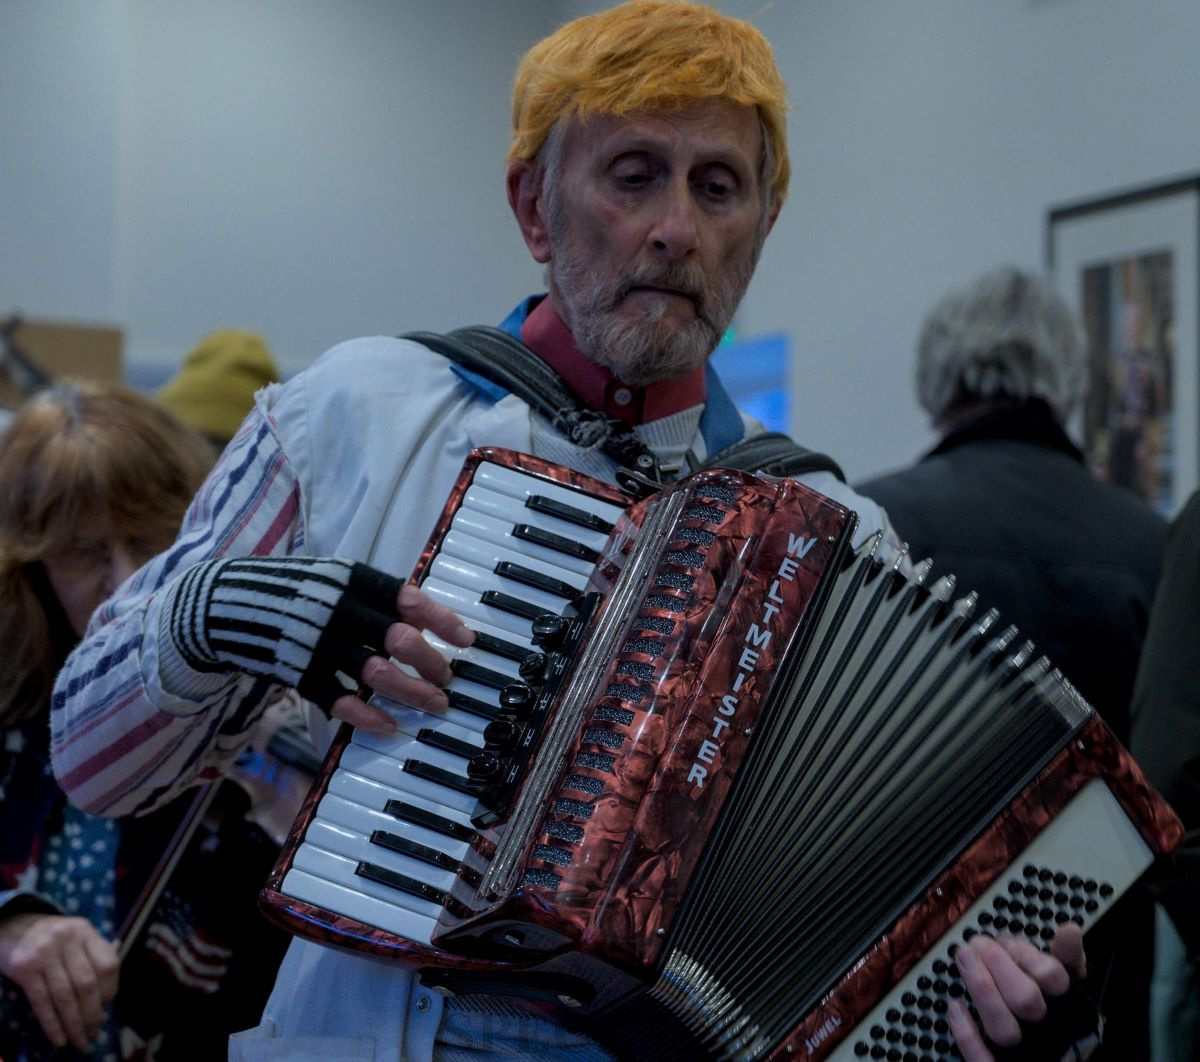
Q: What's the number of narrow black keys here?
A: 12